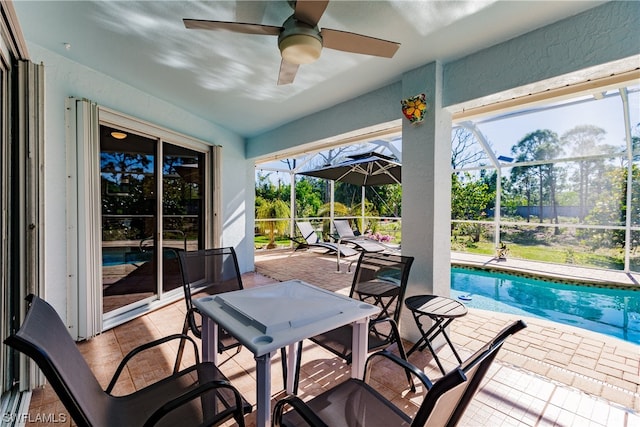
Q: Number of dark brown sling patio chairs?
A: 4